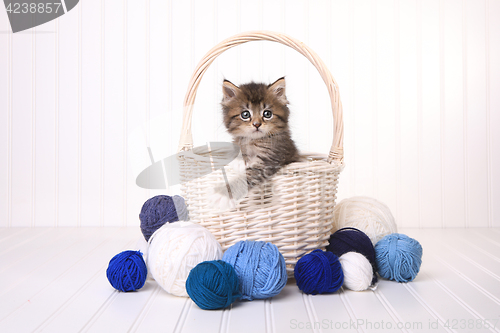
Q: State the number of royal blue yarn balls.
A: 2